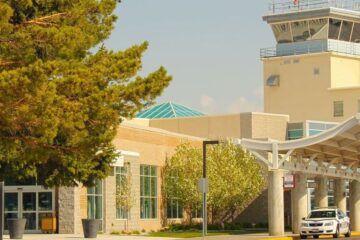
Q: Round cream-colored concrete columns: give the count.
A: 5